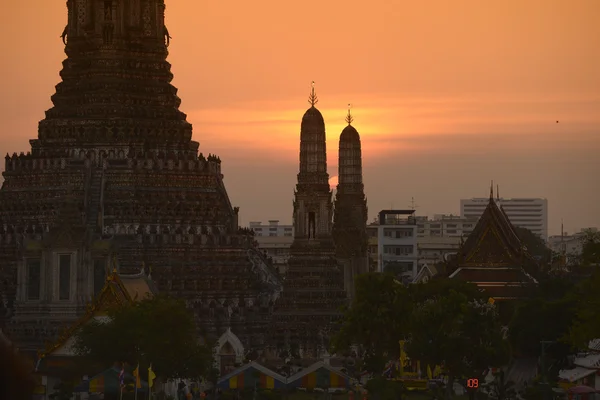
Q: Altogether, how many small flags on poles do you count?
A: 3